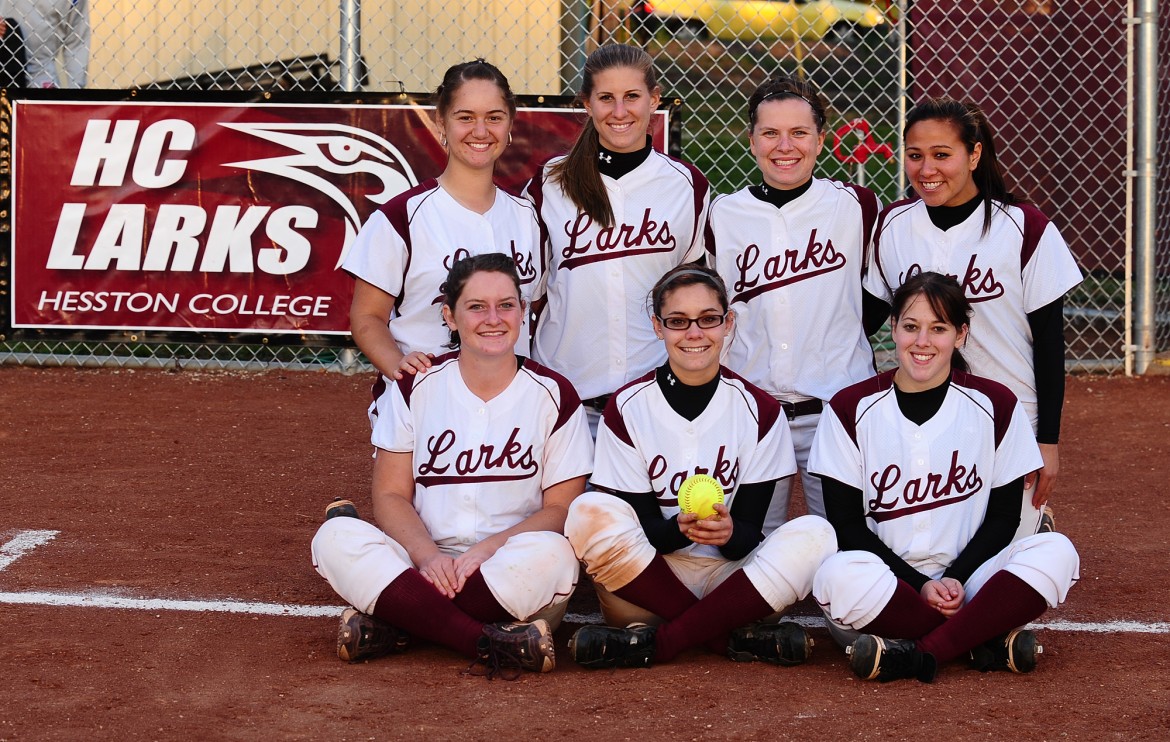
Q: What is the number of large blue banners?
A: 0